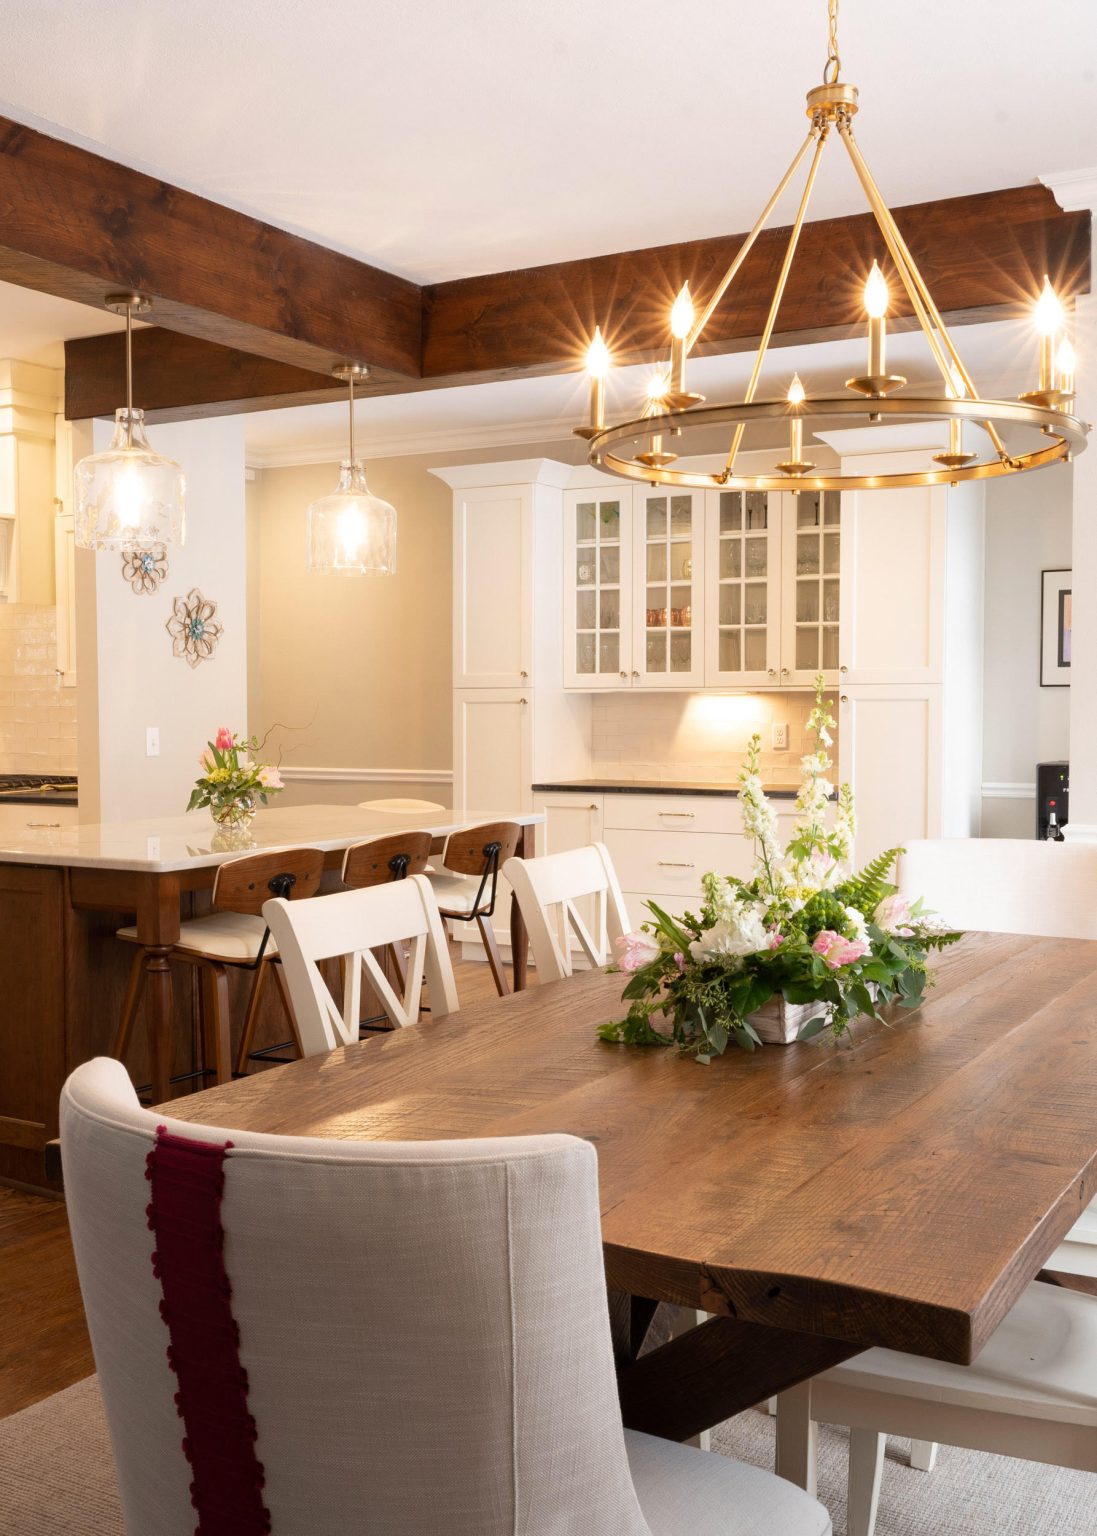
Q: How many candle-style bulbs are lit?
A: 8